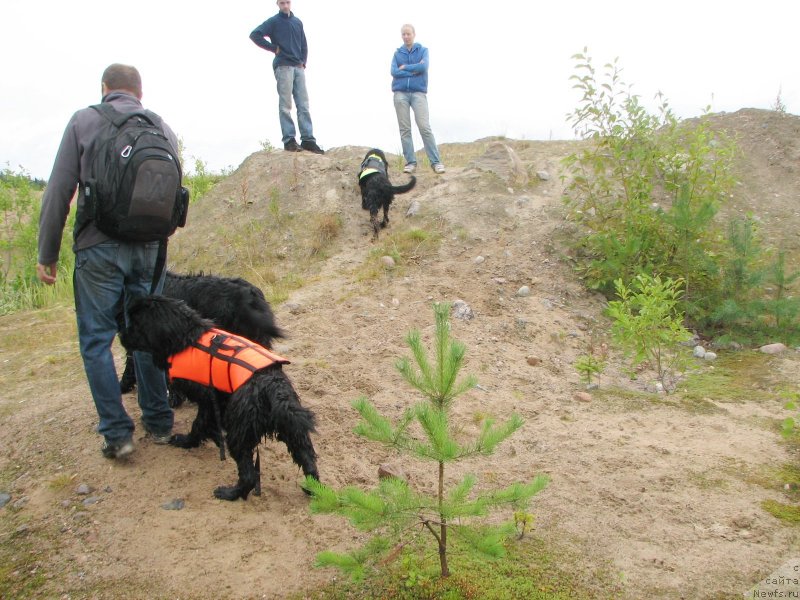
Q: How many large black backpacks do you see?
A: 1